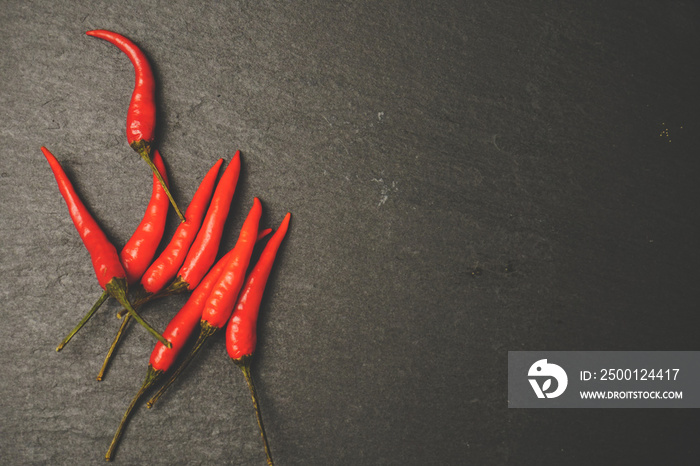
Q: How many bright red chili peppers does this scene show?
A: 8